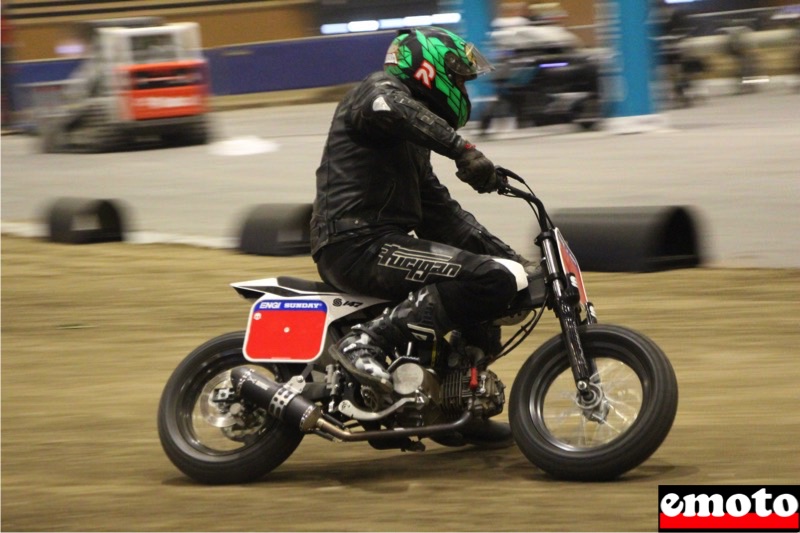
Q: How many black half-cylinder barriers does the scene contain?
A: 3